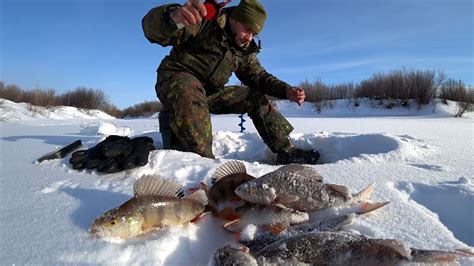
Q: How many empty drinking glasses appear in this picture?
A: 0